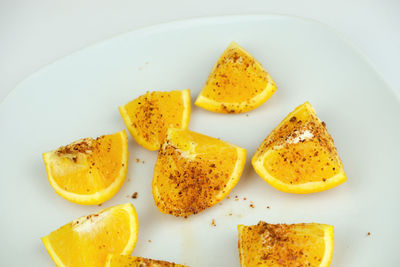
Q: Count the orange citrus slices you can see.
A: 8